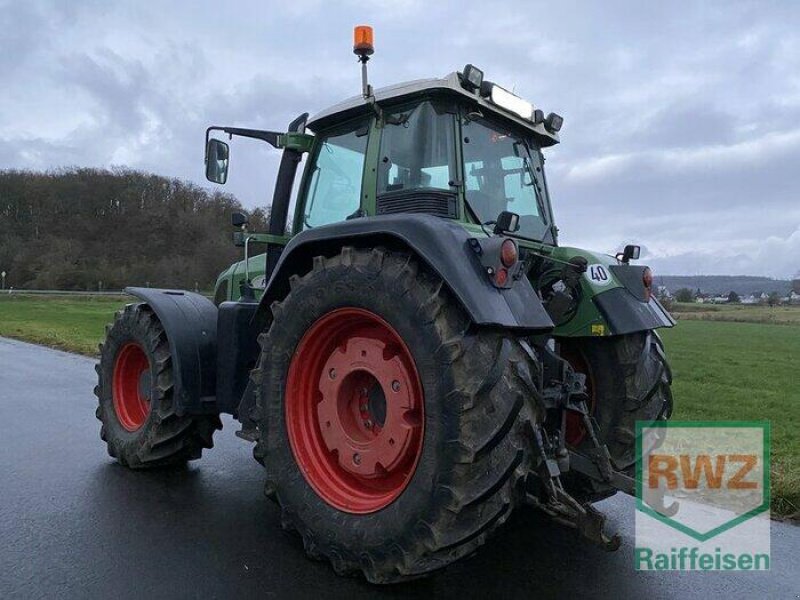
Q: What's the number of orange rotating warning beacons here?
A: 1